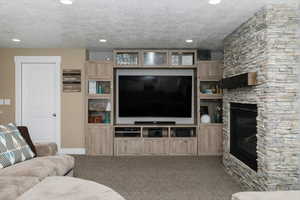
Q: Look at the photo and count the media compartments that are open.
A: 3